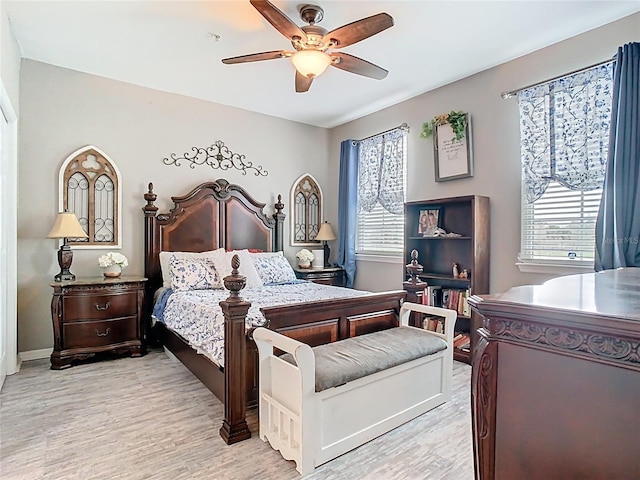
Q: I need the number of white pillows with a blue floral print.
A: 2